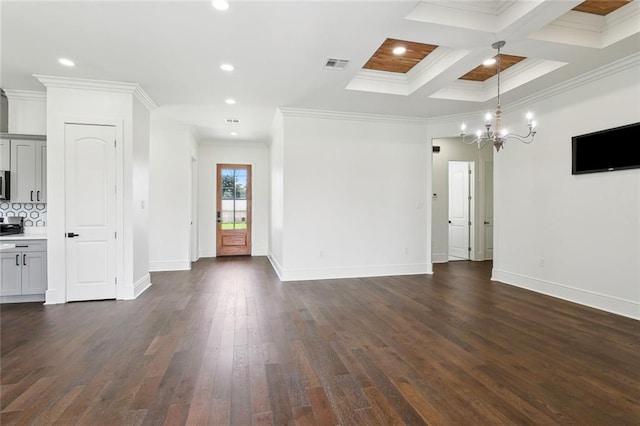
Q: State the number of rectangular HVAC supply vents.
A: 2